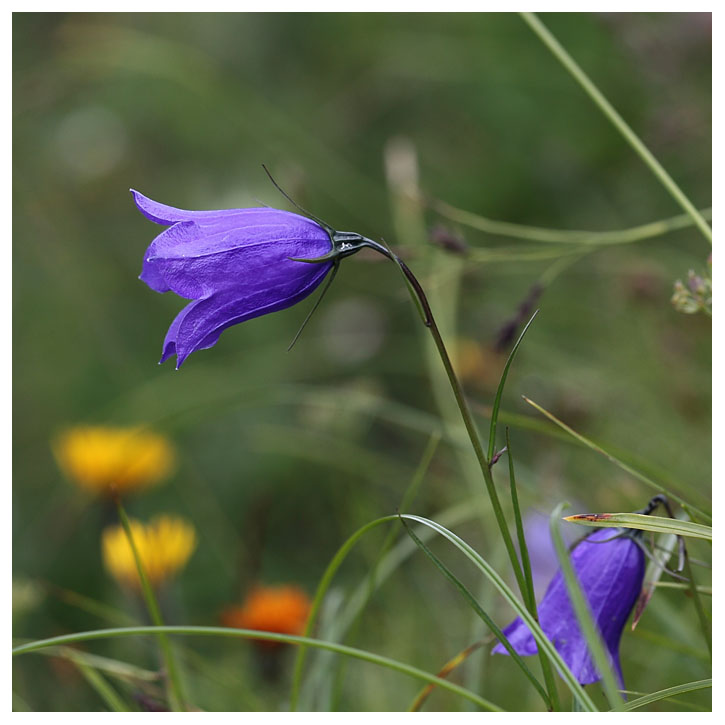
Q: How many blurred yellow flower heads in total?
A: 2